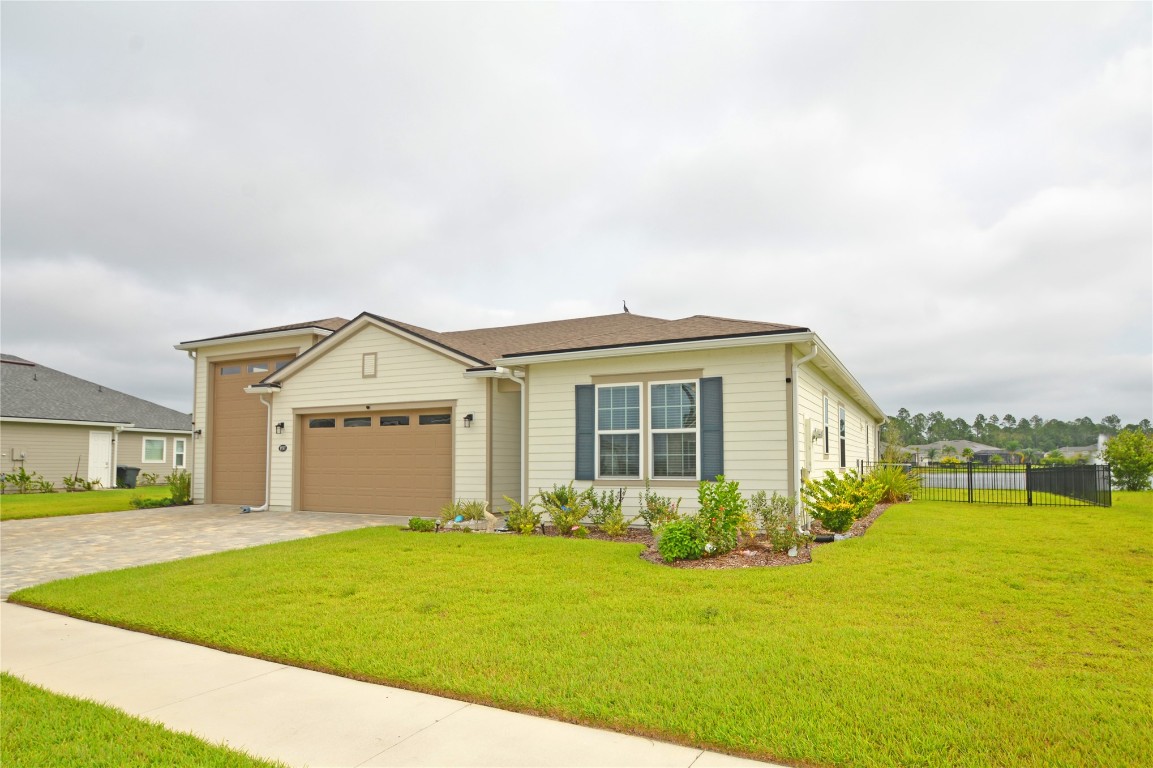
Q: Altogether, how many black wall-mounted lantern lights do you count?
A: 3